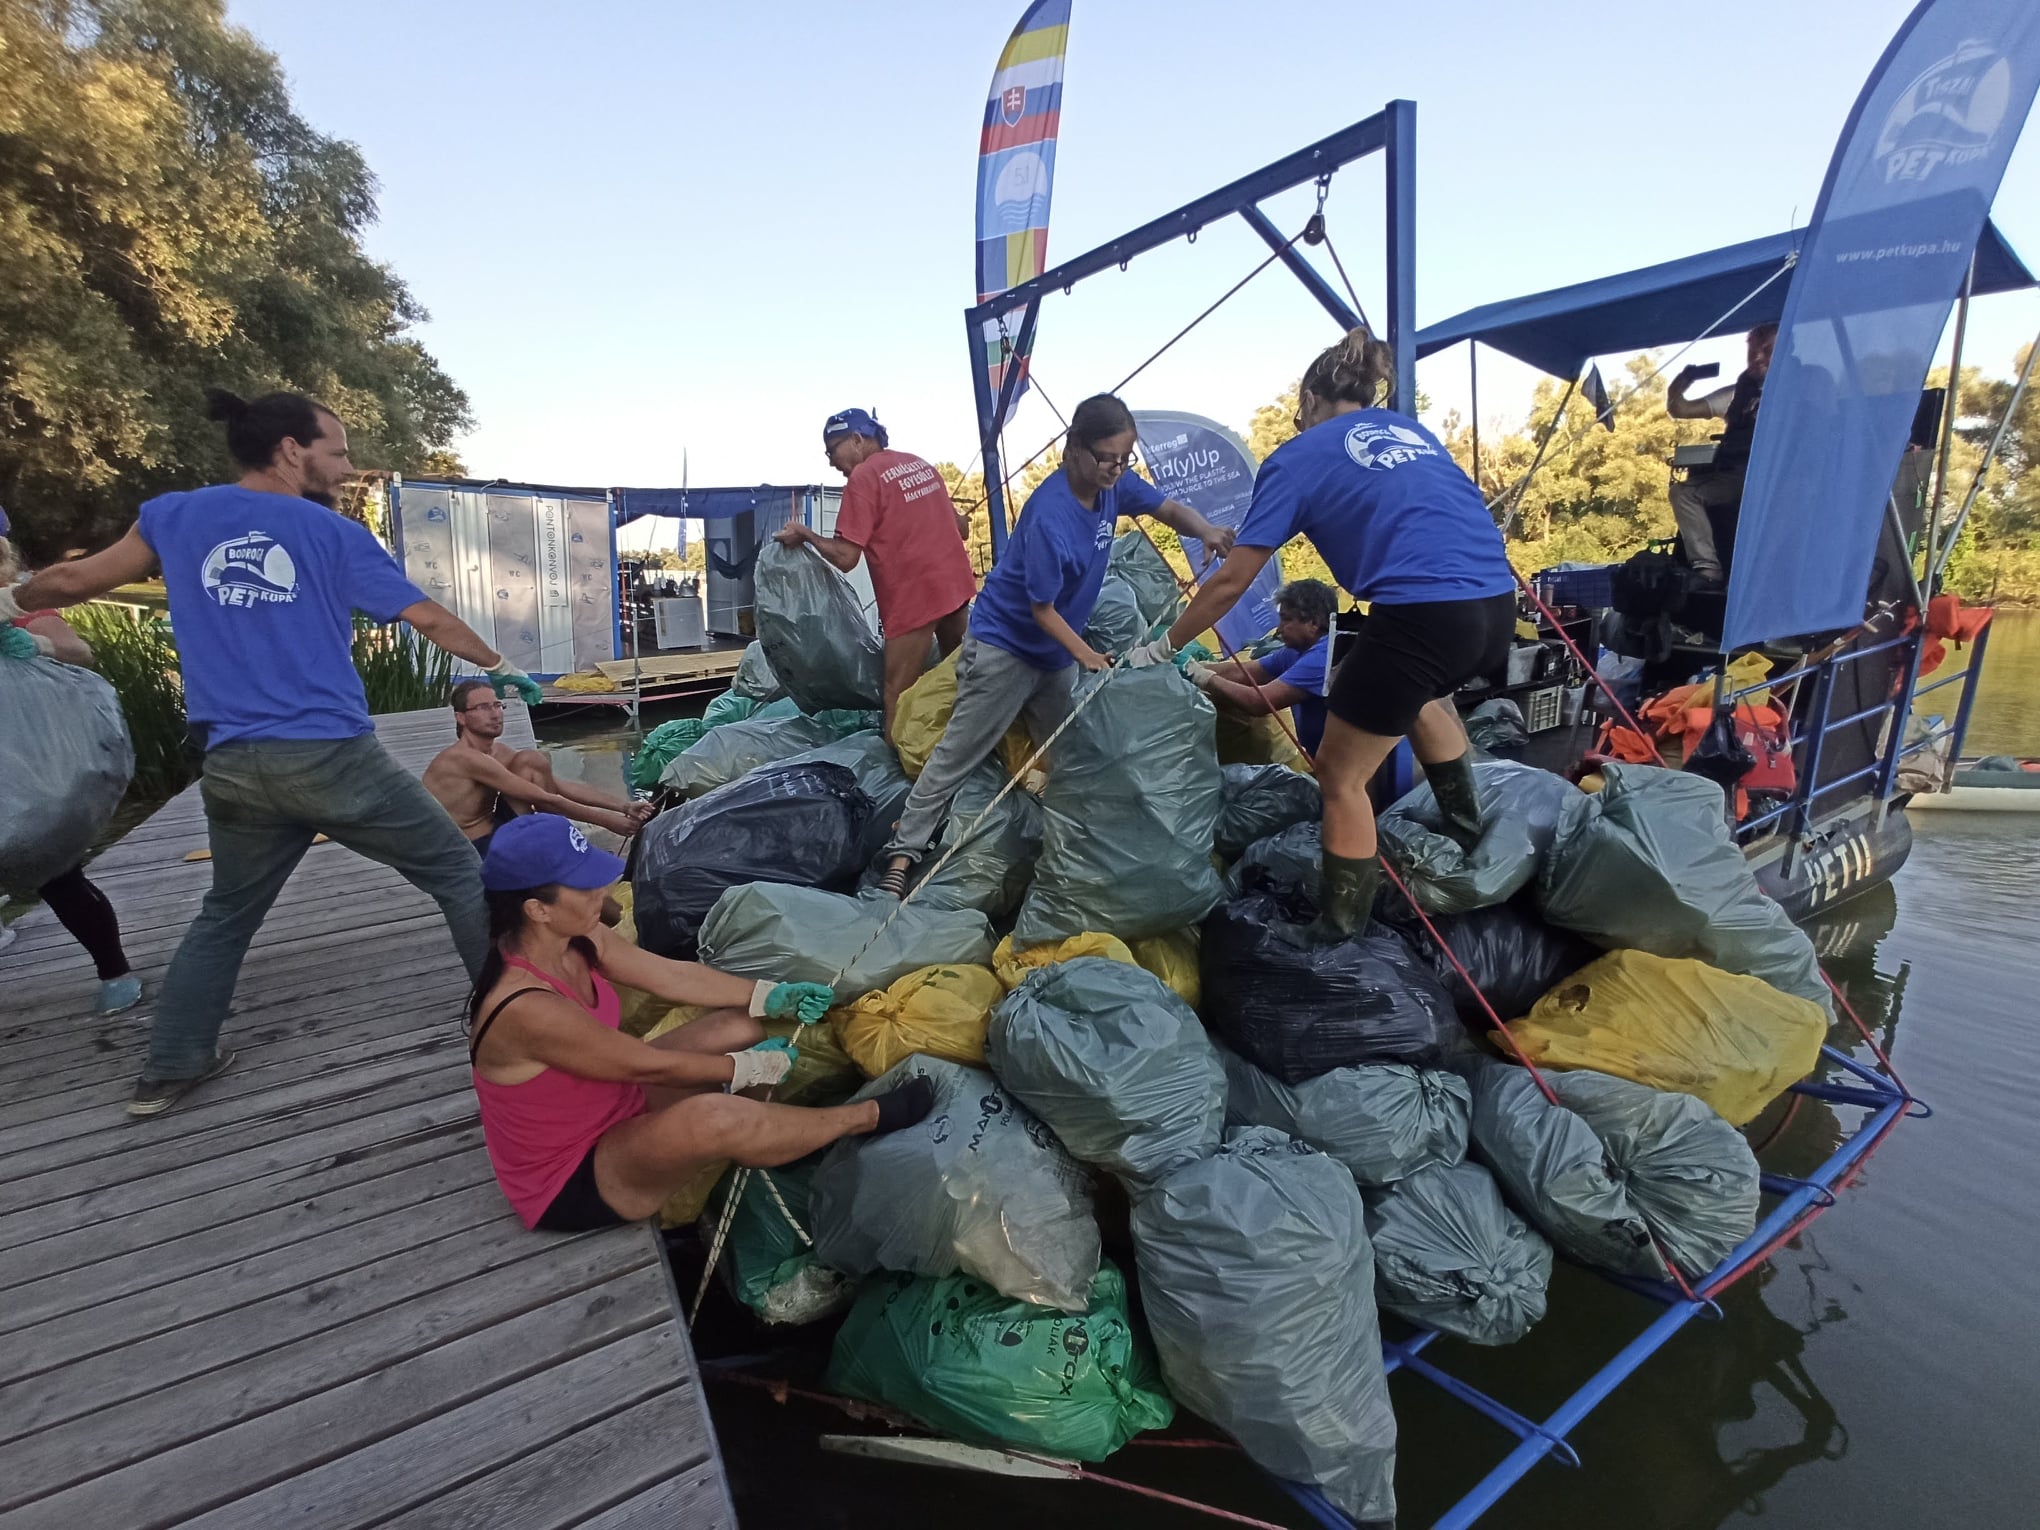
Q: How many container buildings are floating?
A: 2